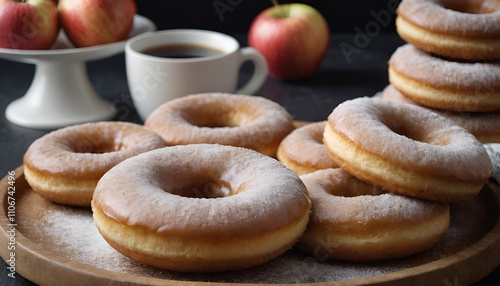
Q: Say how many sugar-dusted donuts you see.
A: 9